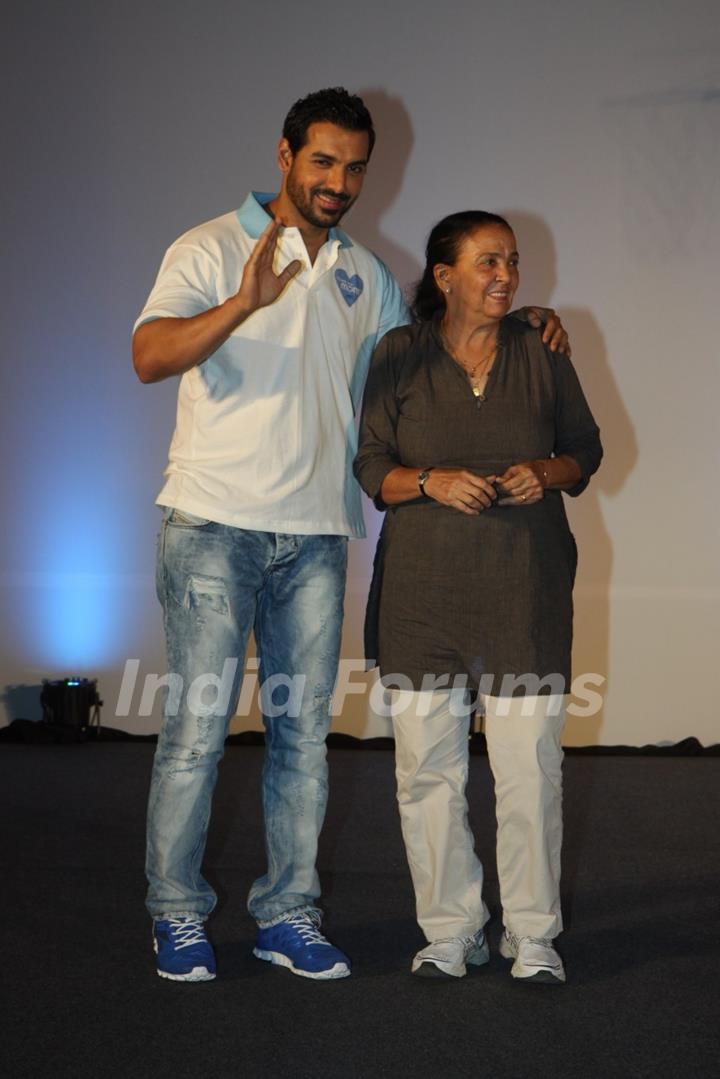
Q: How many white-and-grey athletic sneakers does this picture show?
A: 2